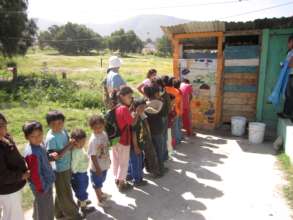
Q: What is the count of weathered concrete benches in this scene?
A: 0